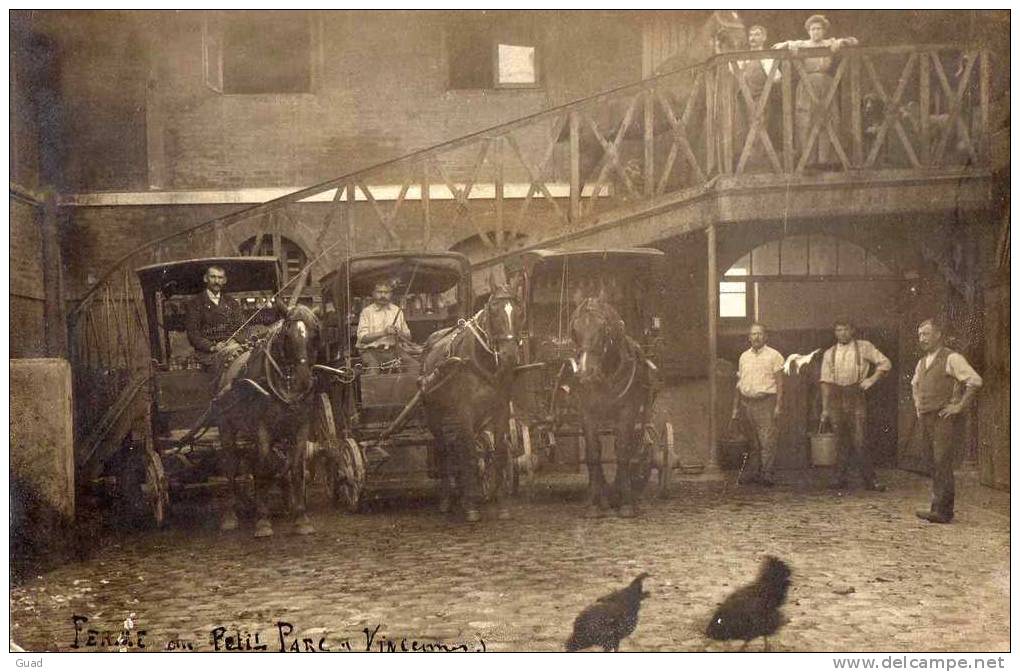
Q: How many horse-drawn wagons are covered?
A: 3